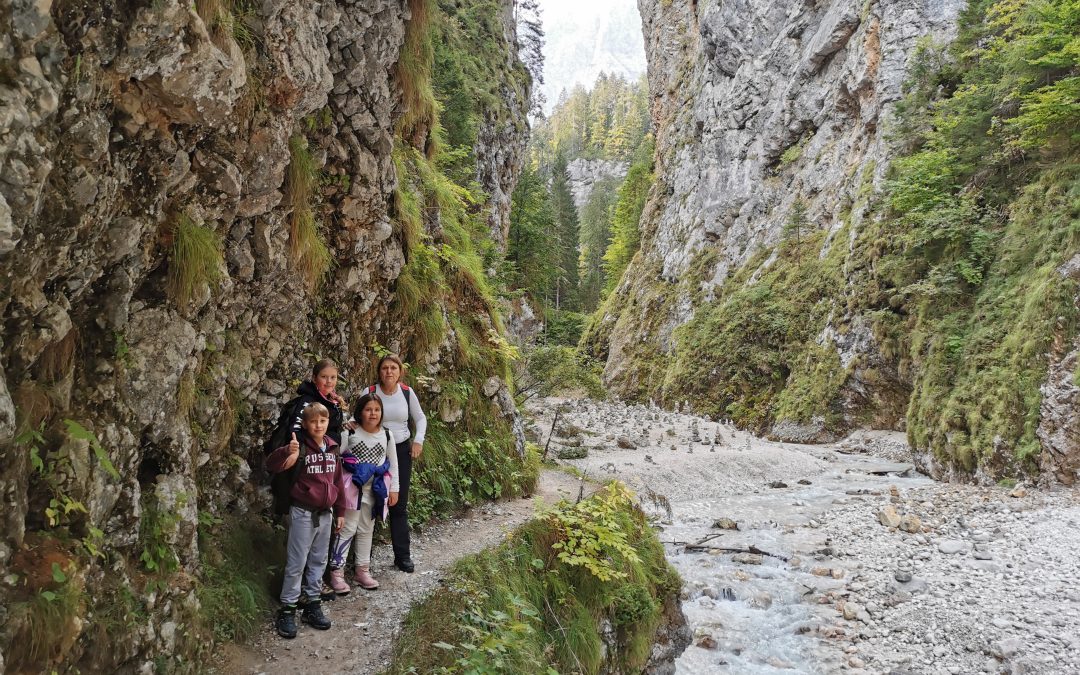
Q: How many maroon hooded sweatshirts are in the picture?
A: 1